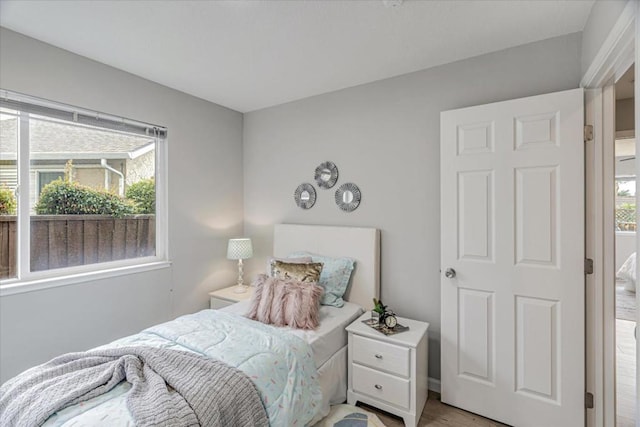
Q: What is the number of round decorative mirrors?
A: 3